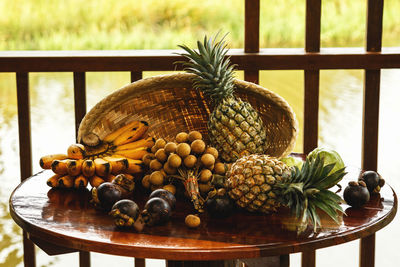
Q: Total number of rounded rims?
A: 2